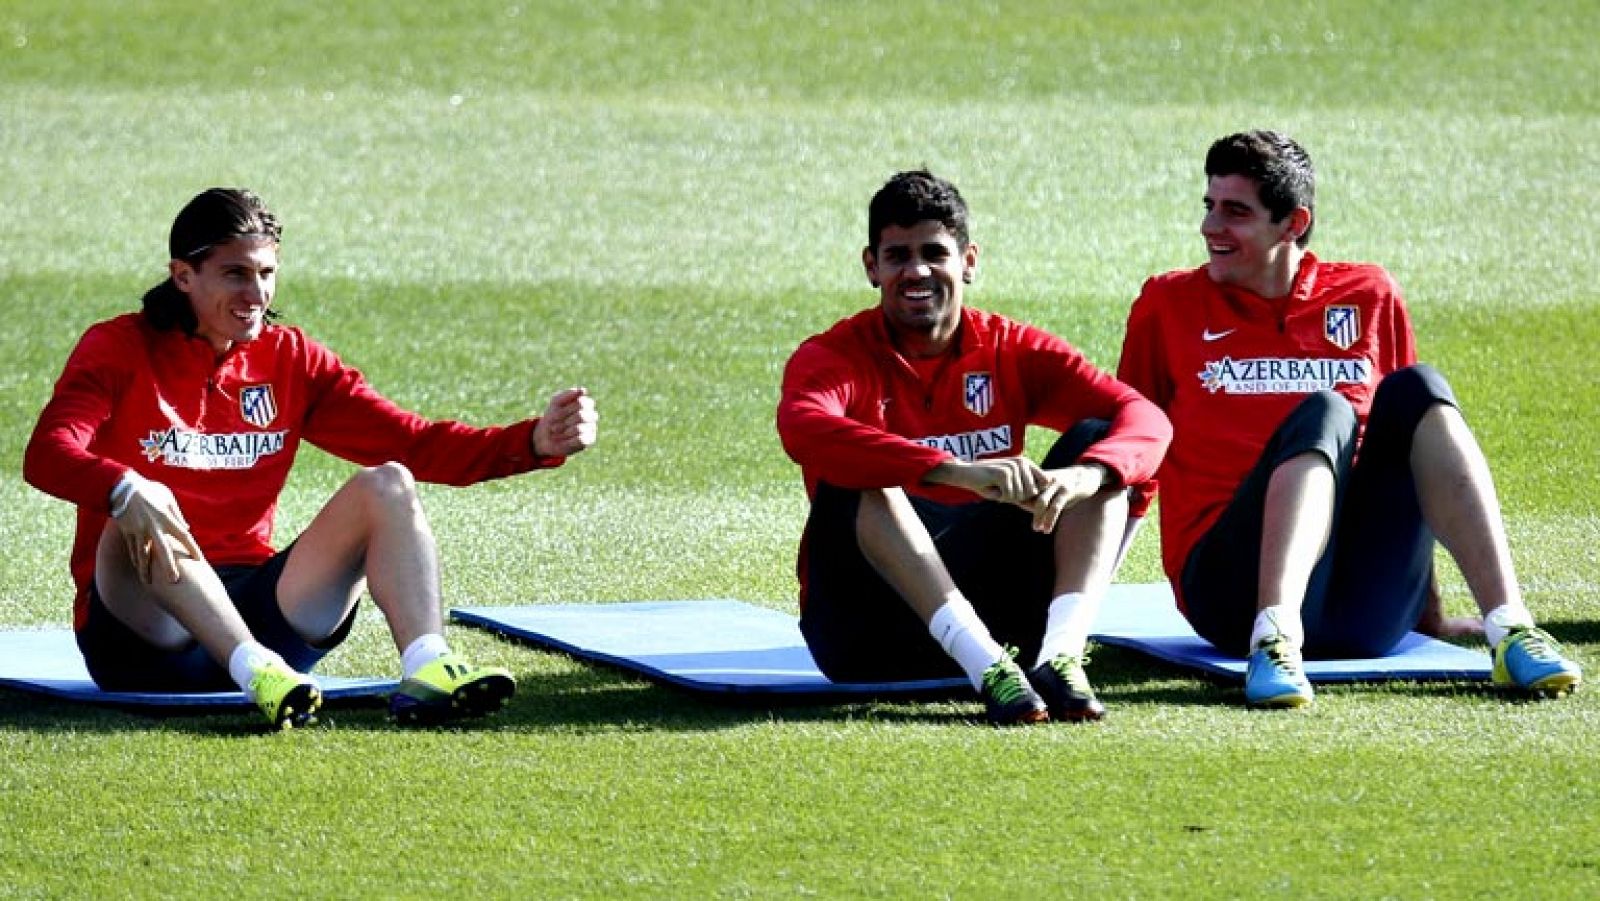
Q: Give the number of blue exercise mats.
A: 3